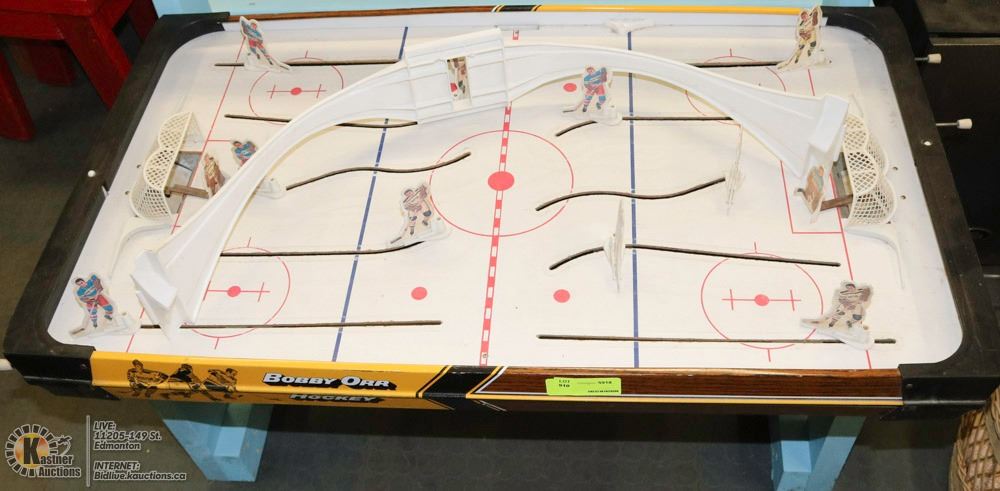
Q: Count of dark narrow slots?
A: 10